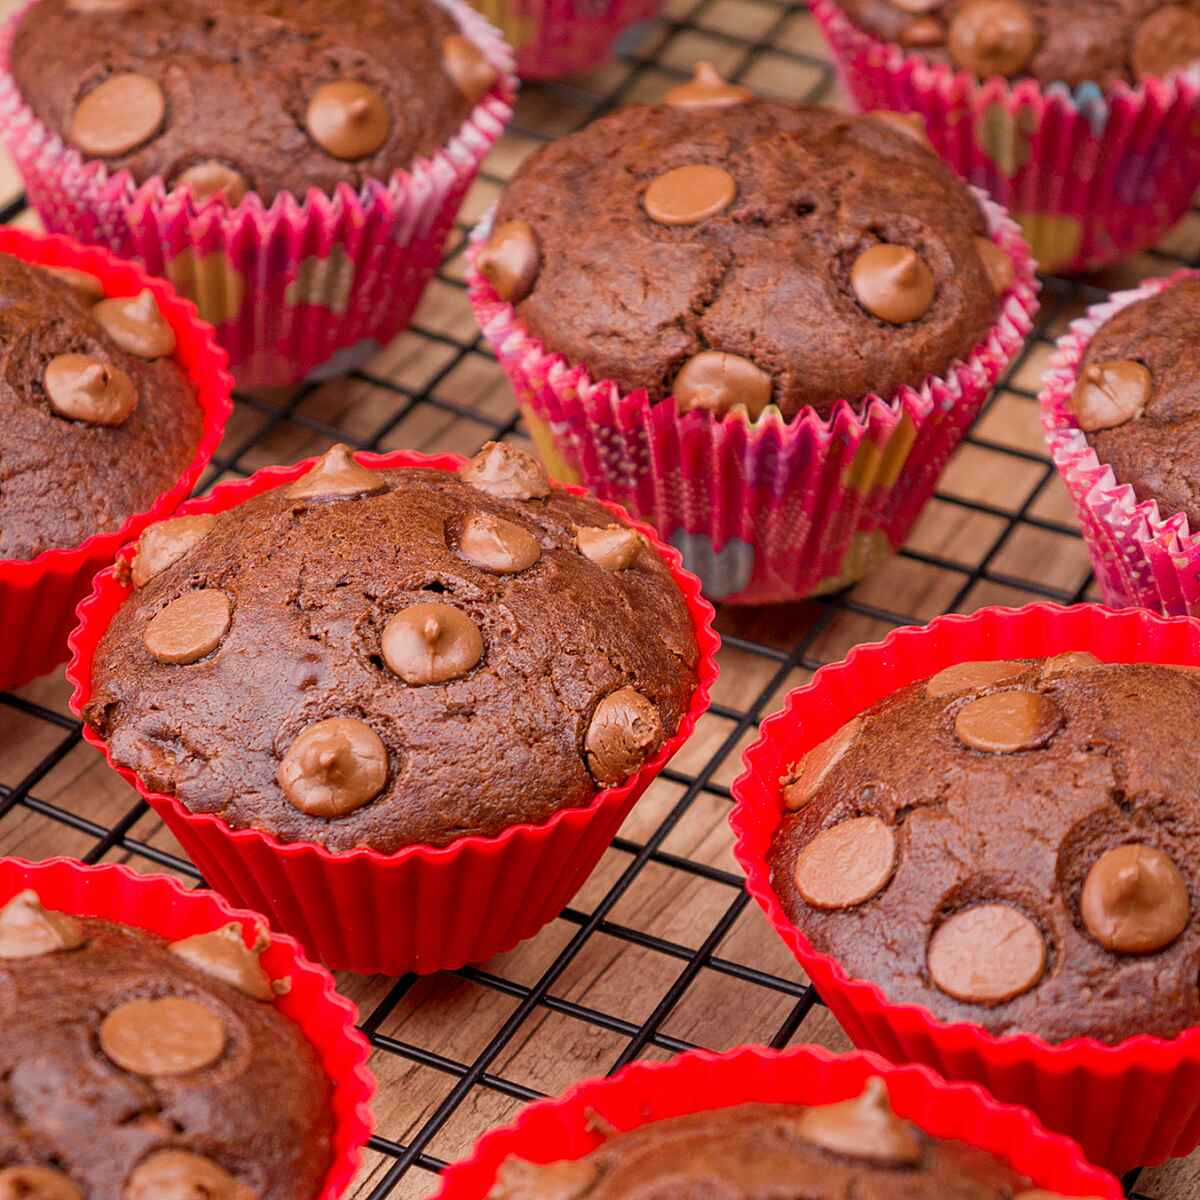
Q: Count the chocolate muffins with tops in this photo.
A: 9